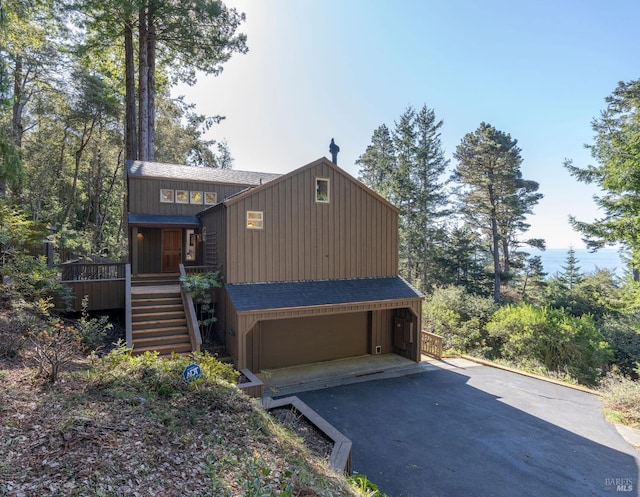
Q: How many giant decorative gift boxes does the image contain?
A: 0